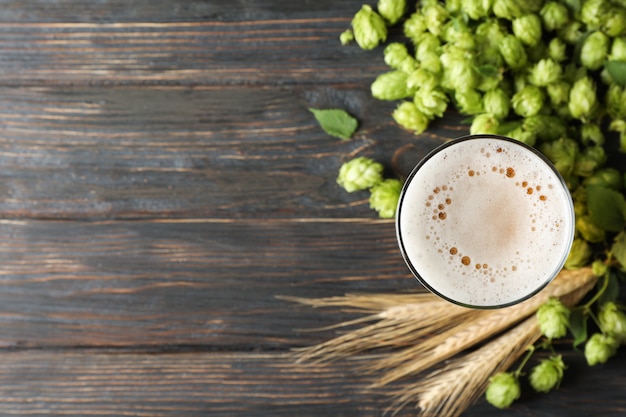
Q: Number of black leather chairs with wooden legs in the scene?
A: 0